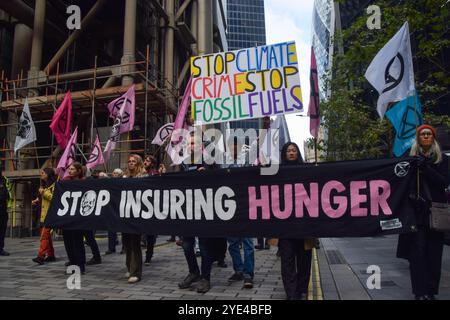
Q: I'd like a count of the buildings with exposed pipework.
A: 1